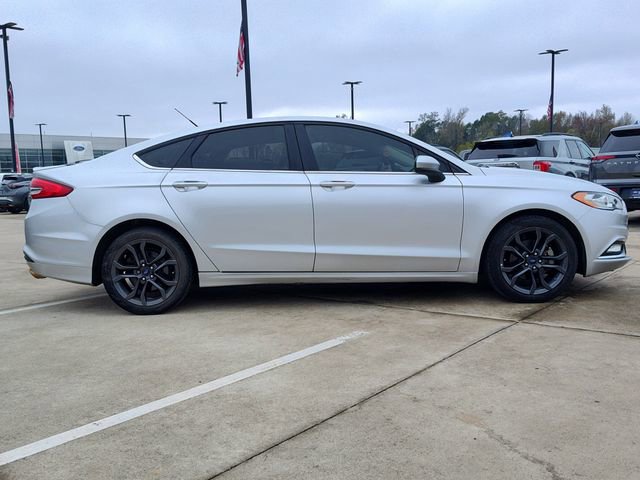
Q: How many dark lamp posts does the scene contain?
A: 9